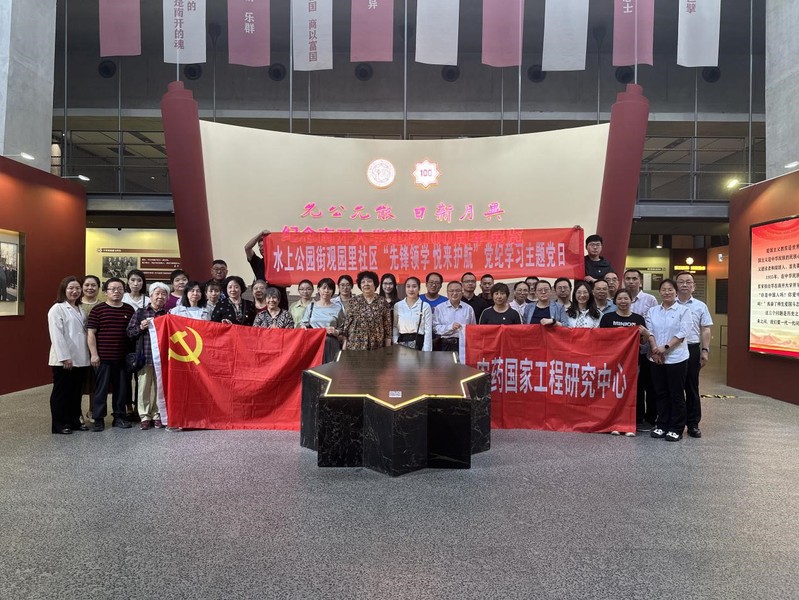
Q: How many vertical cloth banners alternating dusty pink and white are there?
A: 10